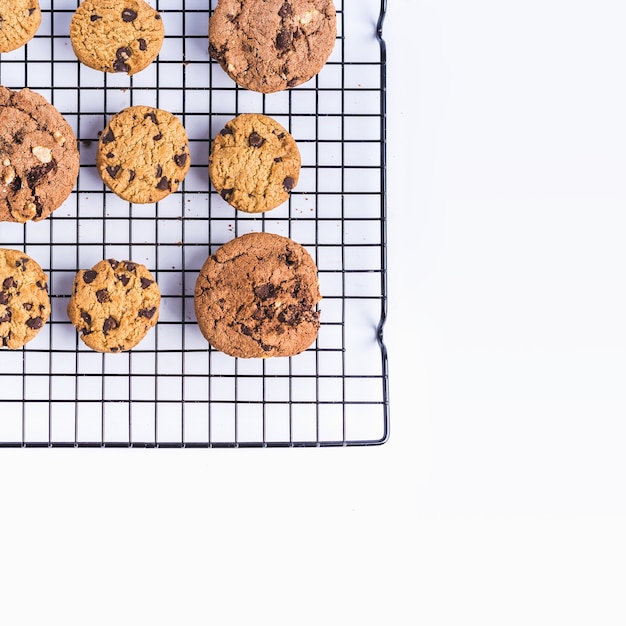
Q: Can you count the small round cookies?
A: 6